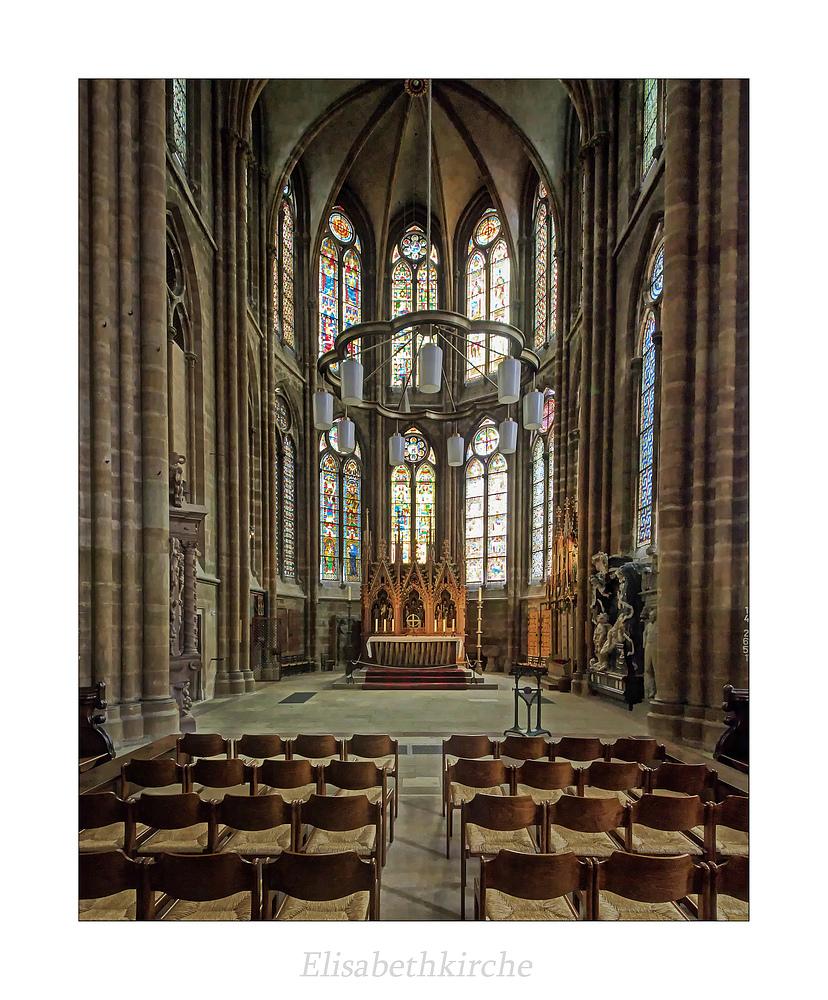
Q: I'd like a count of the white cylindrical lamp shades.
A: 9